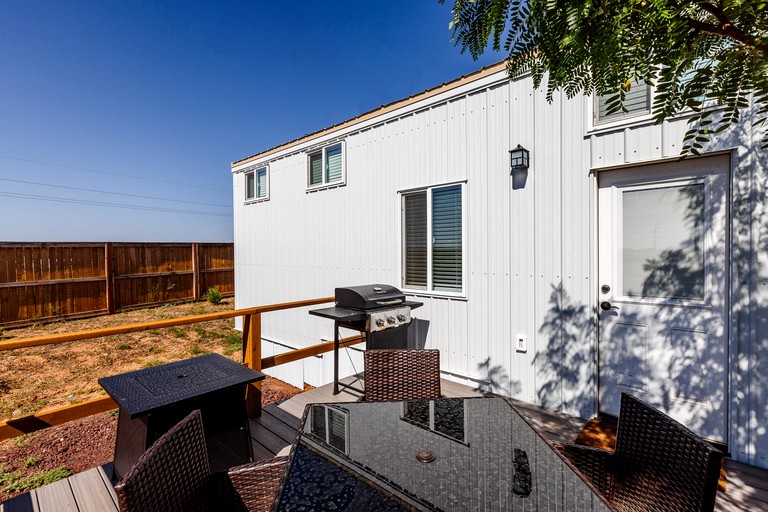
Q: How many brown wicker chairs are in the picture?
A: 3